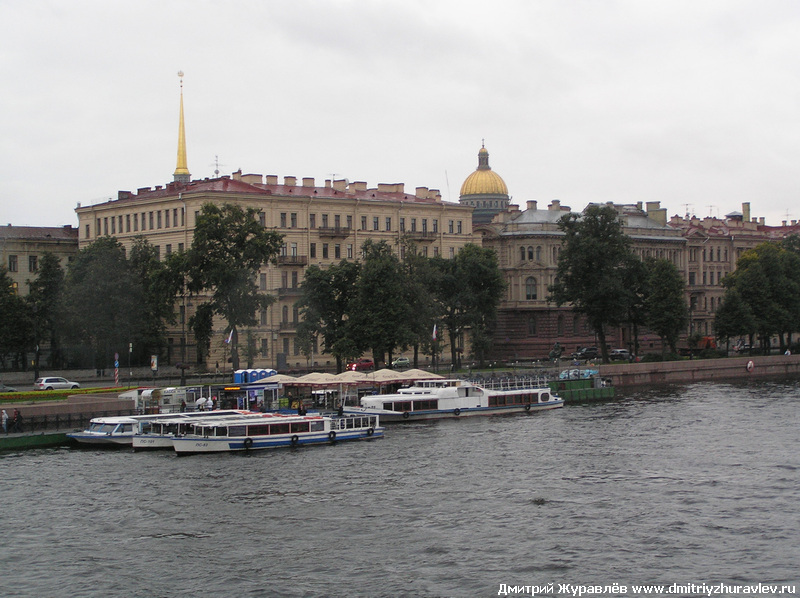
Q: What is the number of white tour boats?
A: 4